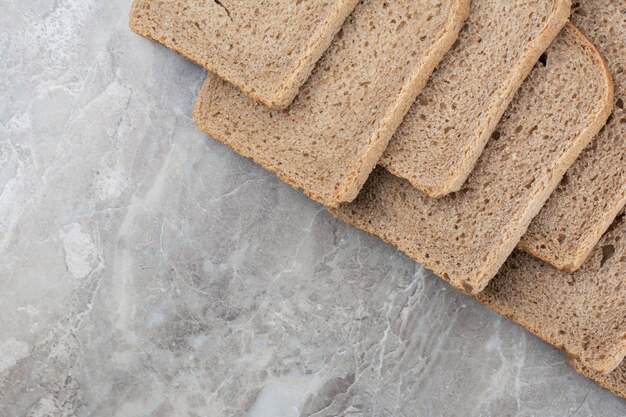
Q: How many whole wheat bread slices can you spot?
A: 7